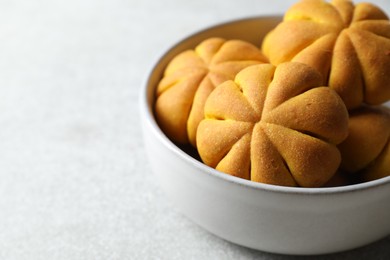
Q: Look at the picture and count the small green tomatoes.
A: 0